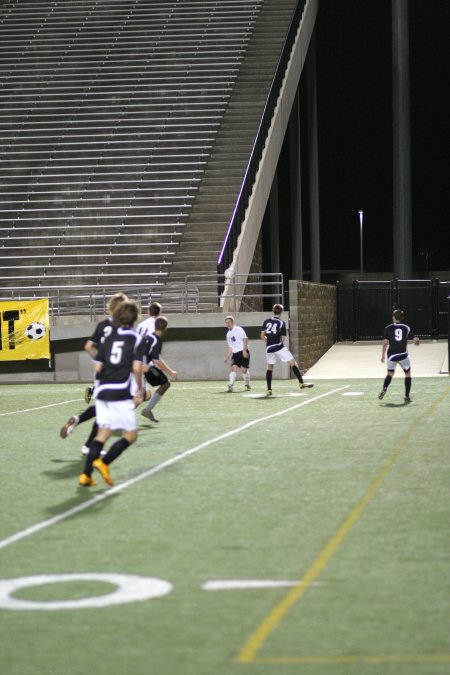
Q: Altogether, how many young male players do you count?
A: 7